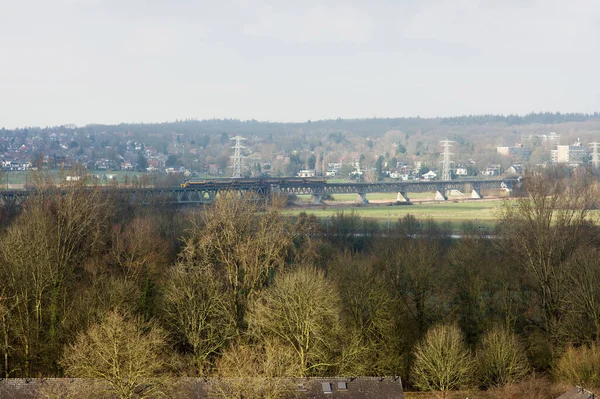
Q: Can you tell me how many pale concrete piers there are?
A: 5